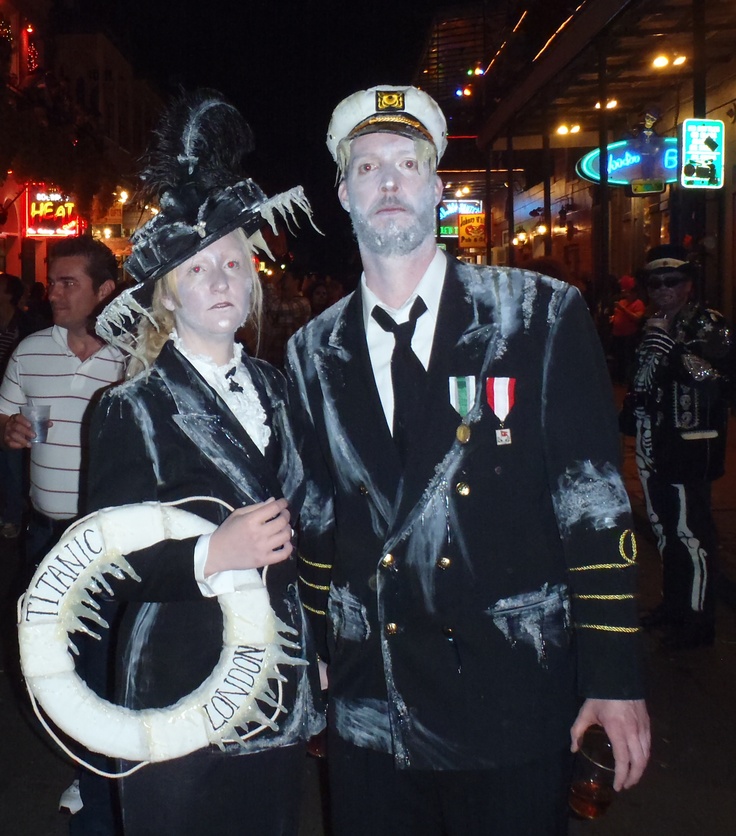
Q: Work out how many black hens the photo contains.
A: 0